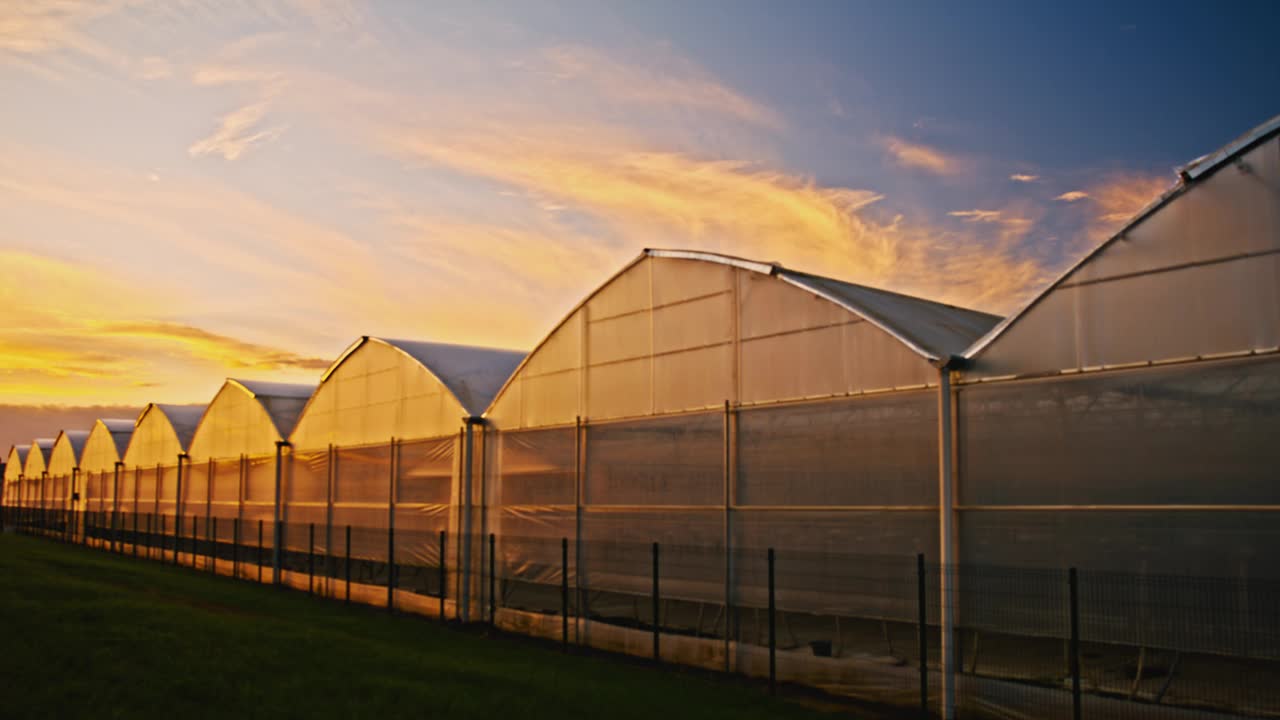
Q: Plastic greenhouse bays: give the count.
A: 9